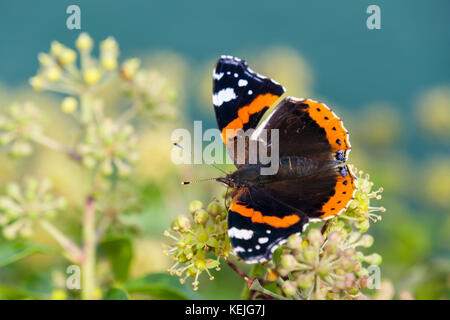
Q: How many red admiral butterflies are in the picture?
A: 1